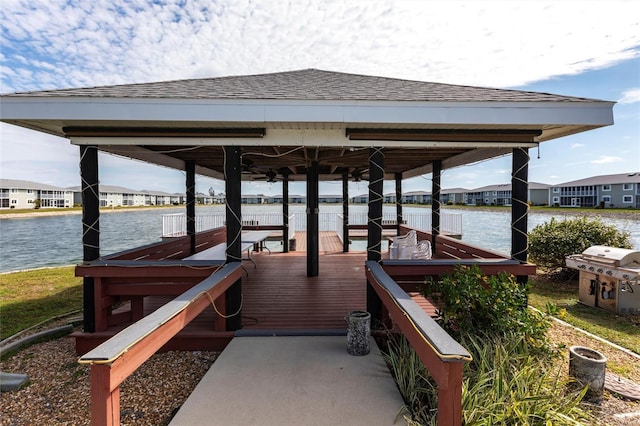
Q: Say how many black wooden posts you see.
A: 10